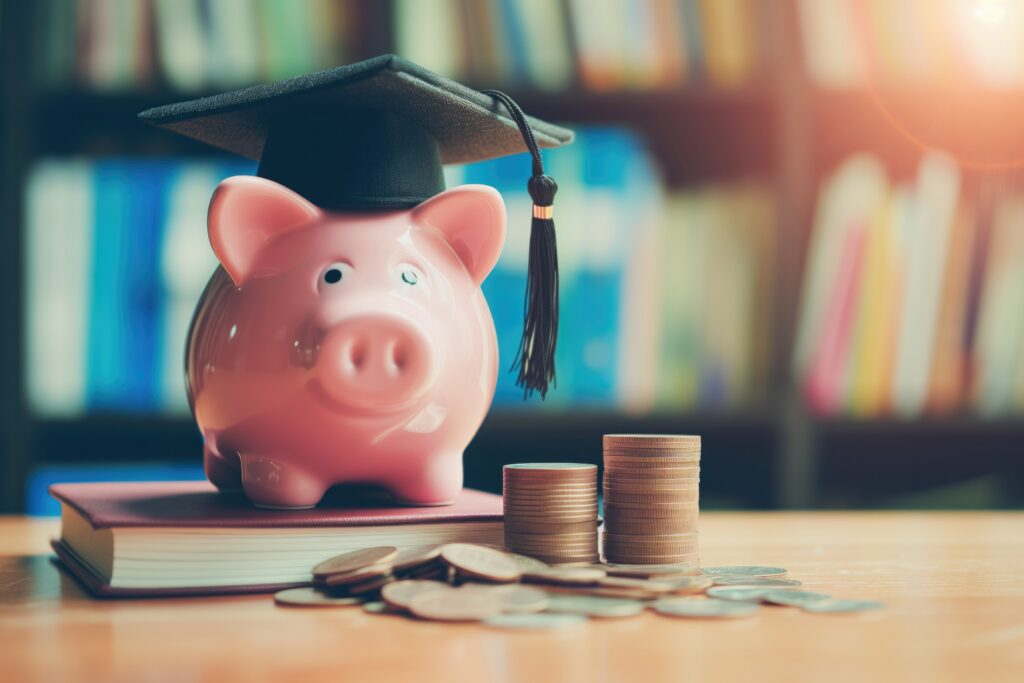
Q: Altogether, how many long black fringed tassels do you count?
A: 1